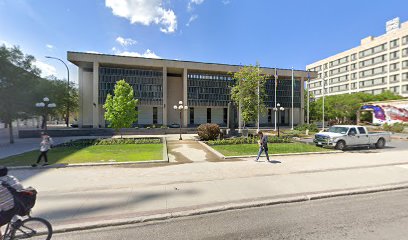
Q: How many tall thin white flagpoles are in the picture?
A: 5